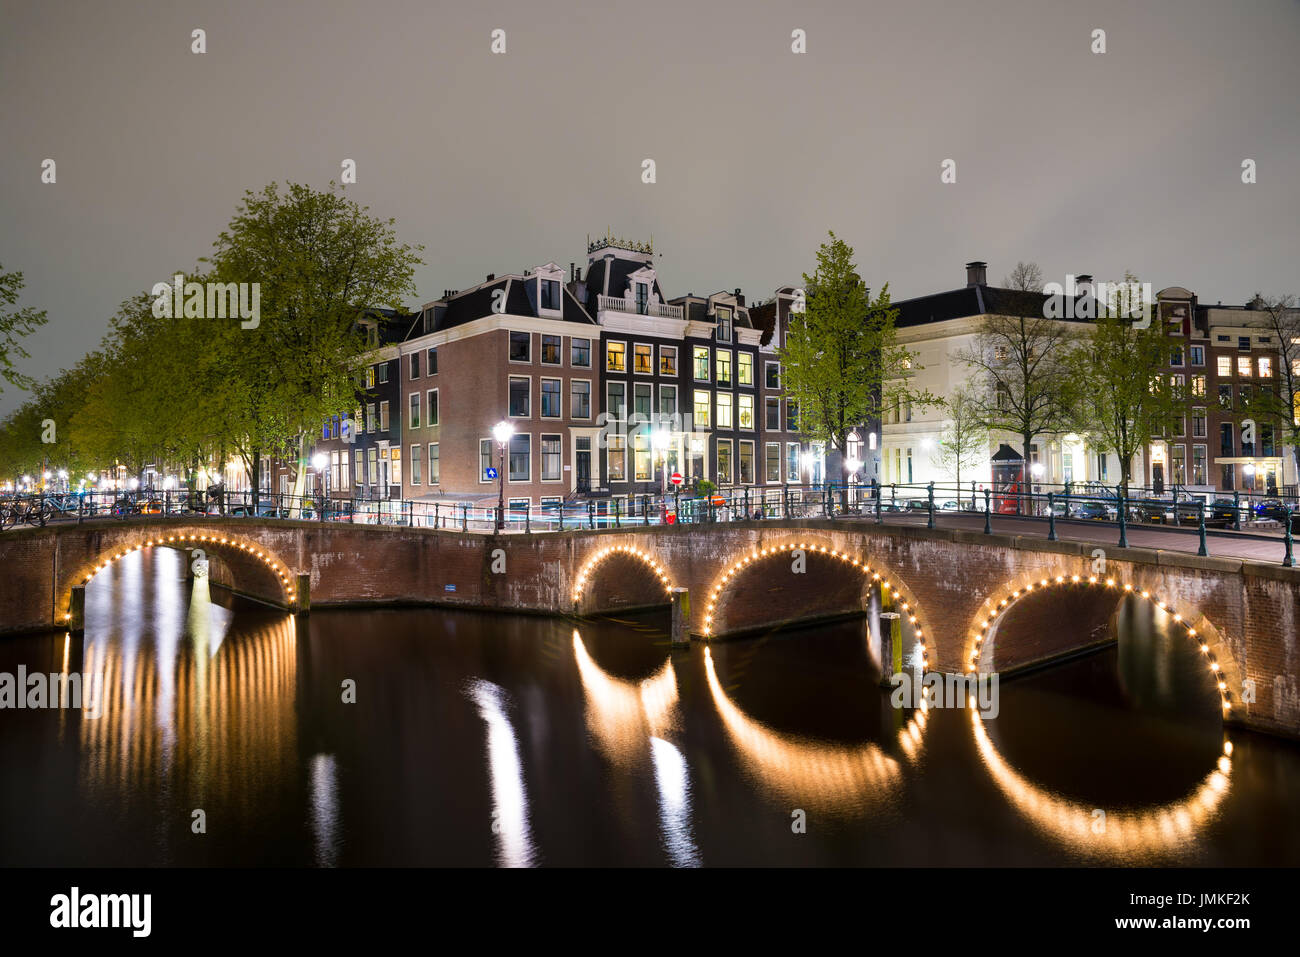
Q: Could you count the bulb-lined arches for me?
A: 4